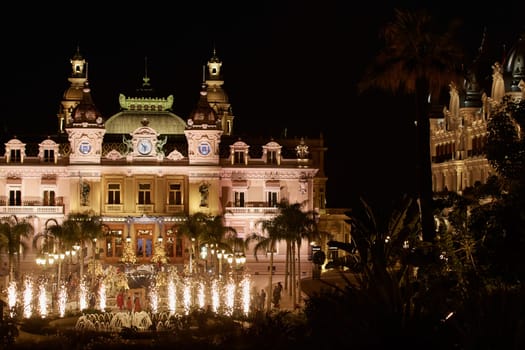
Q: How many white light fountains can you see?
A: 13